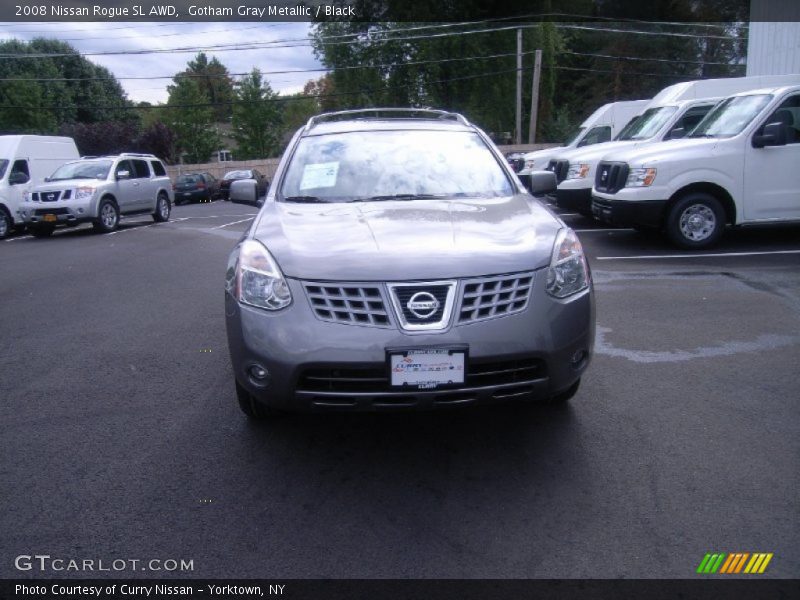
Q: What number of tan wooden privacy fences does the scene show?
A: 1